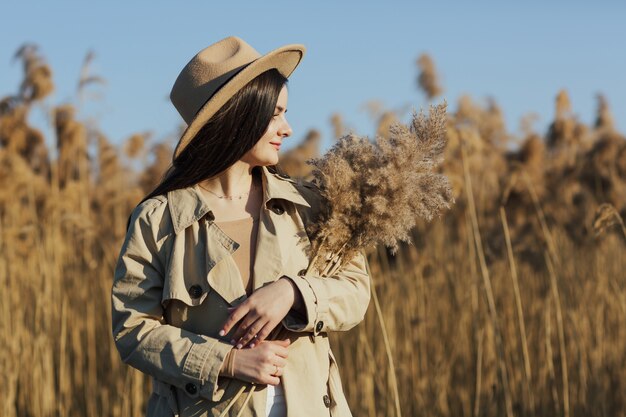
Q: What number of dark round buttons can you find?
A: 6